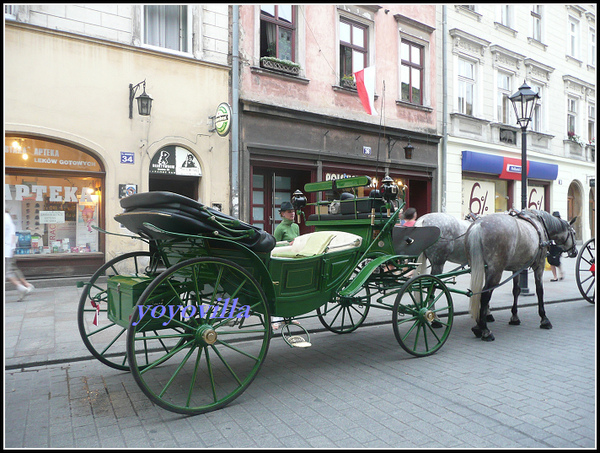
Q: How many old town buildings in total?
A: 3